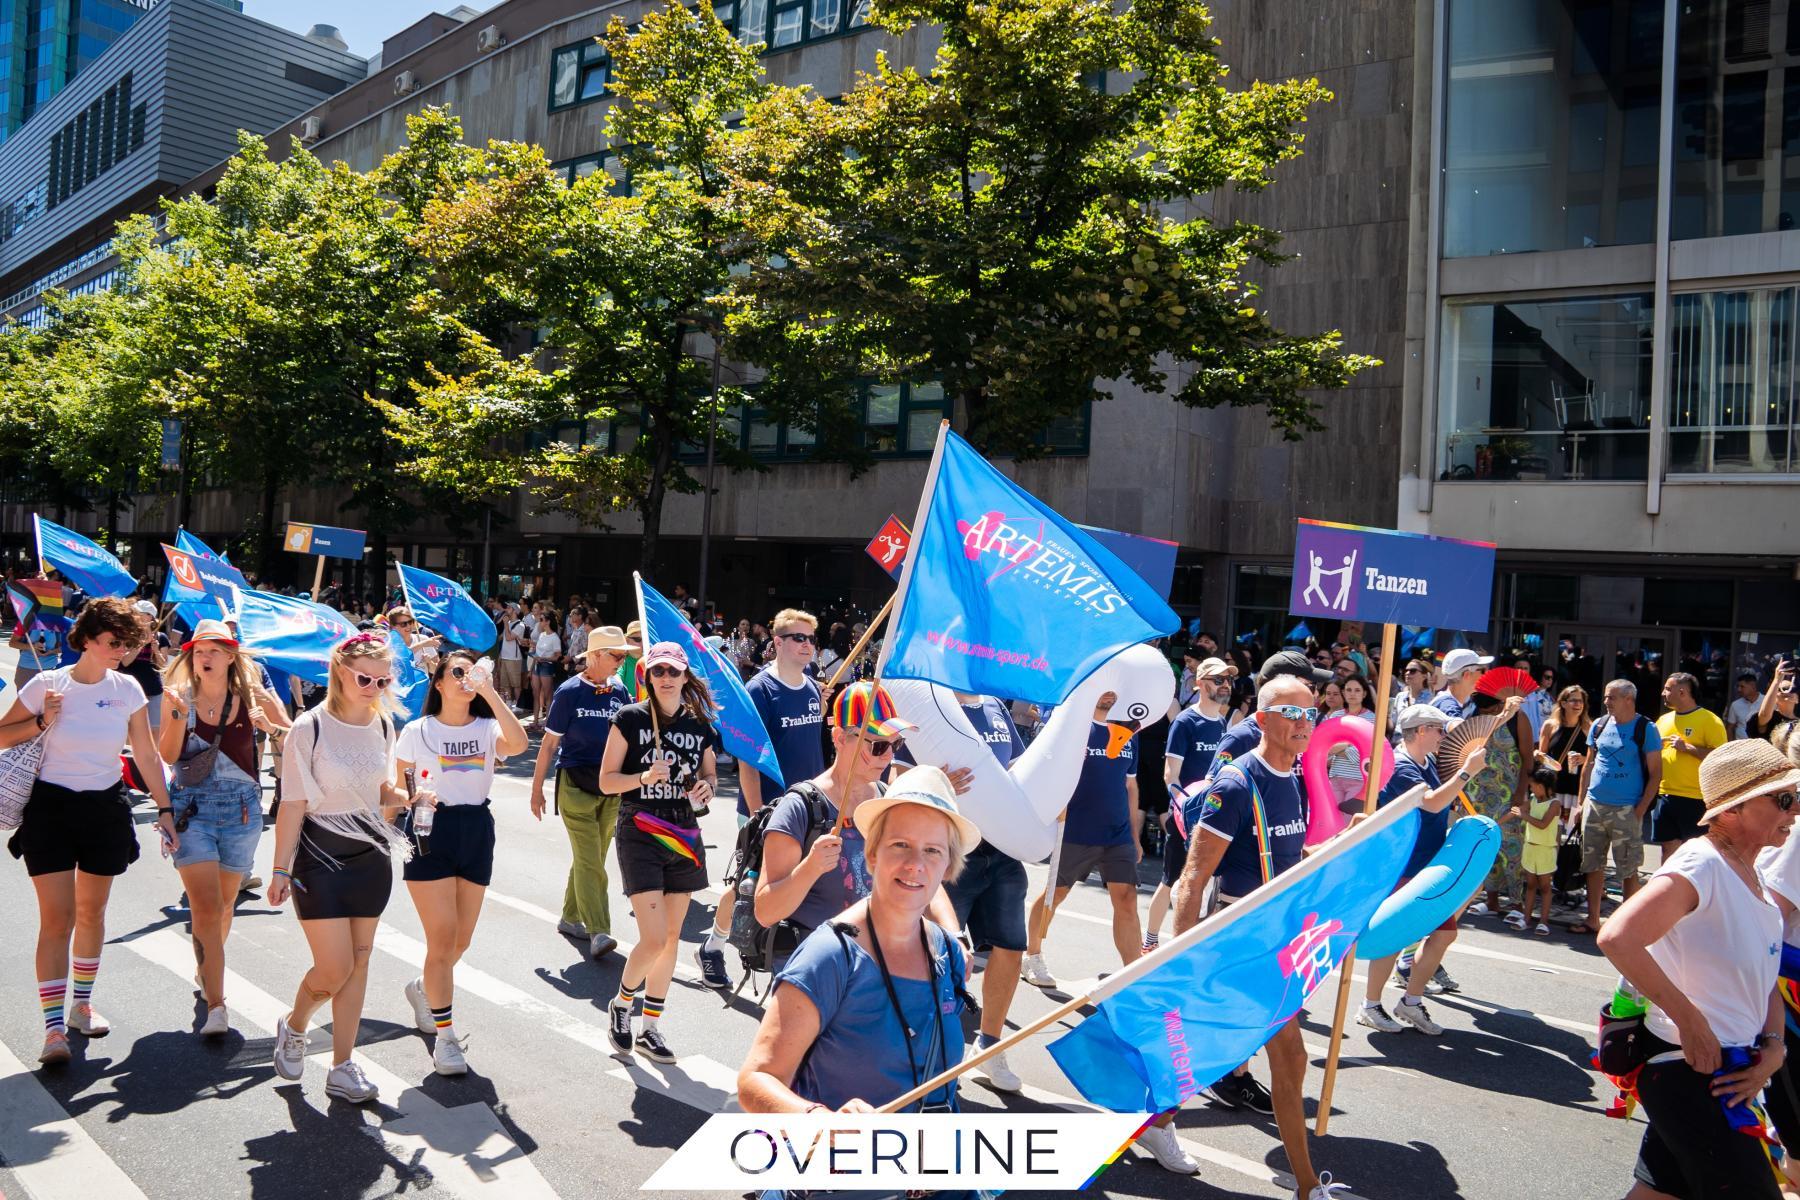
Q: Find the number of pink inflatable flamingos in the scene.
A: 1